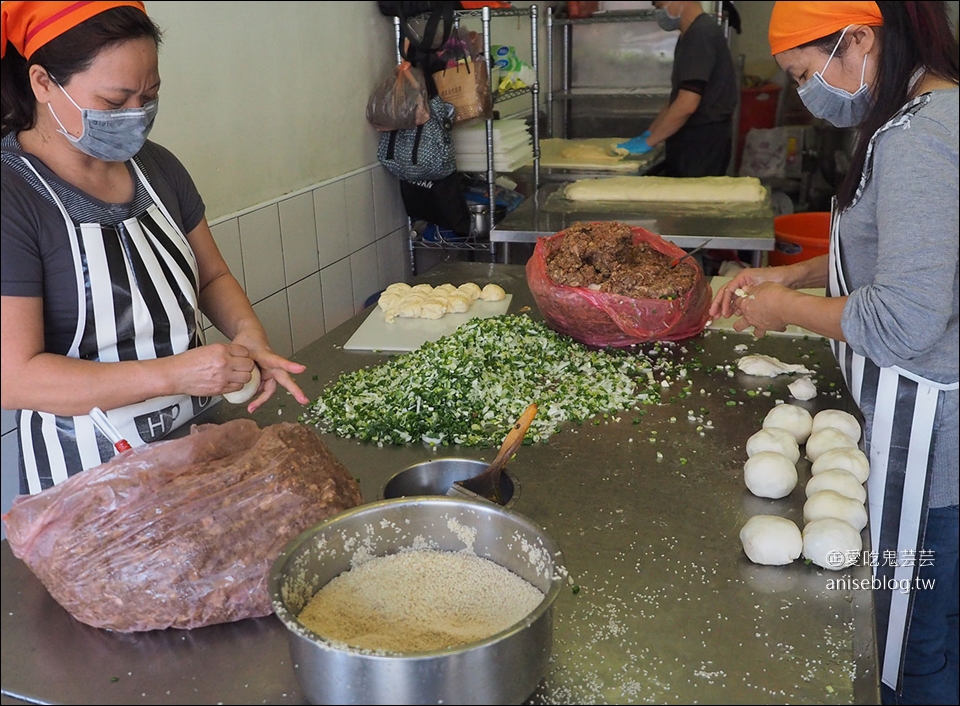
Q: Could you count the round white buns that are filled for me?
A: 10